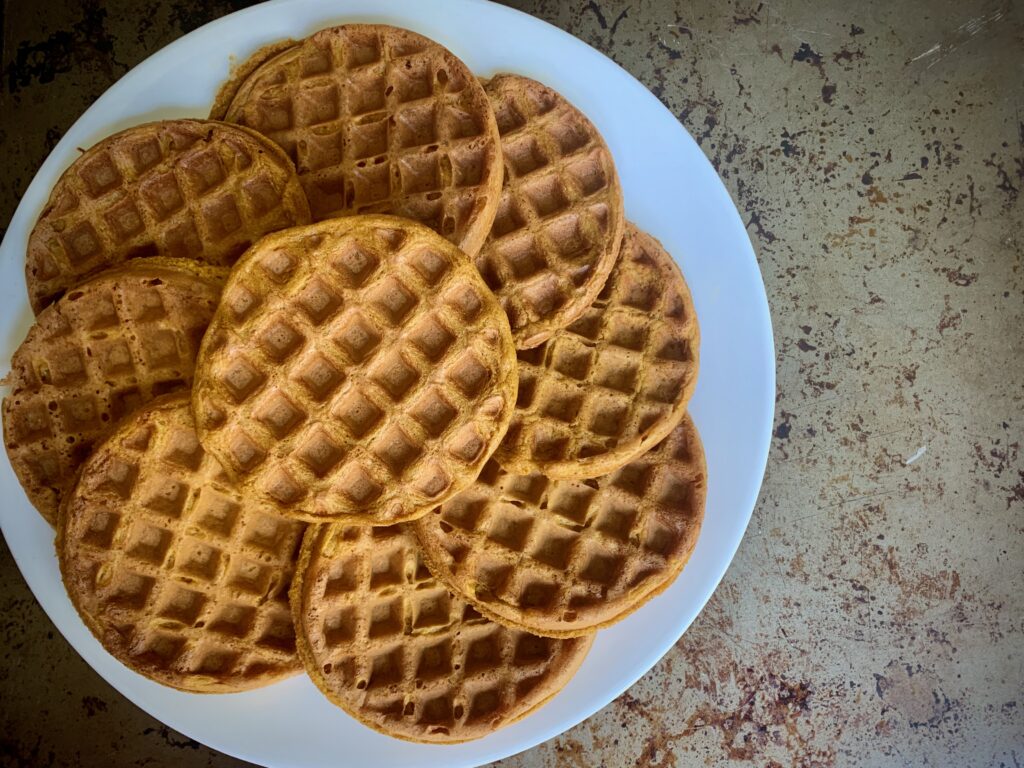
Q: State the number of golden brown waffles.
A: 9